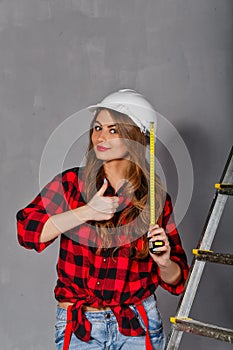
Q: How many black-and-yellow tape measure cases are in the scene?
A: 1